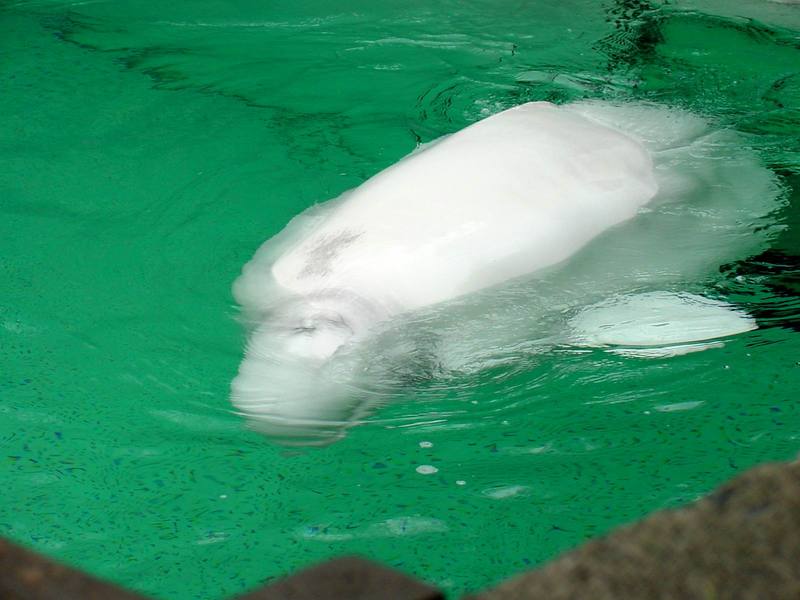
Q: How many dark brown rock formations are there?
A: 3